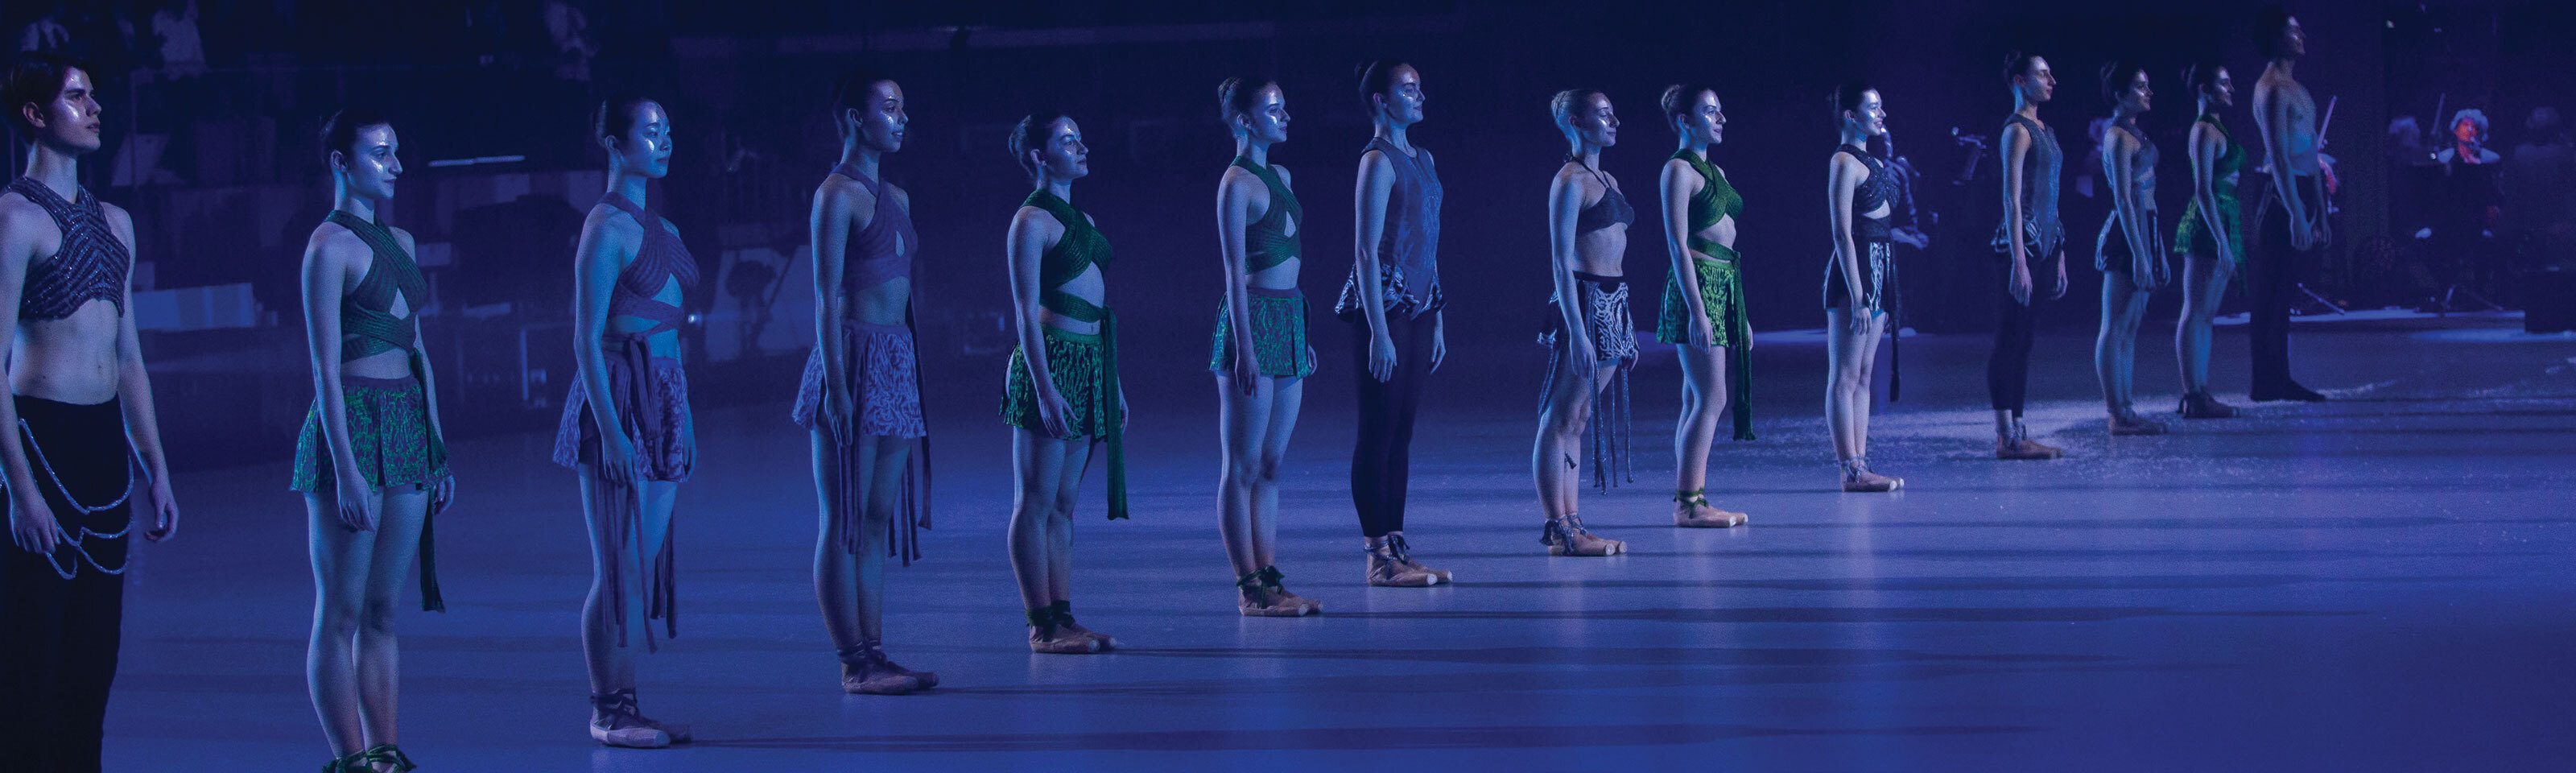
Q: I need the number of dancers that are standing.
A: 14